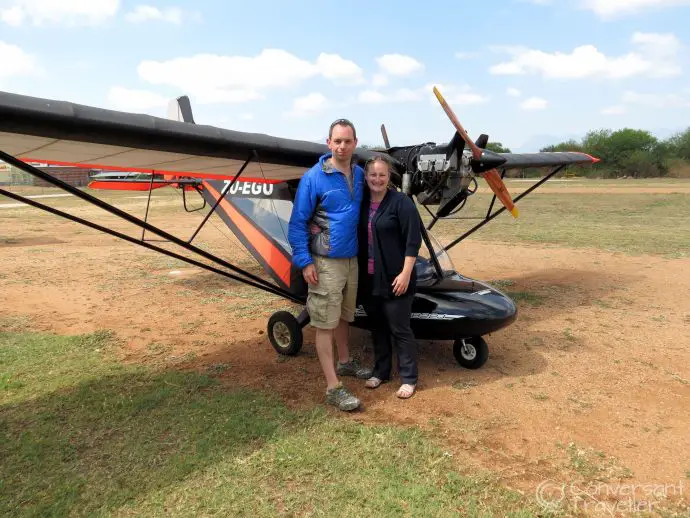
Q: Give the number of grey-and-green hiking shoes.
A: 2